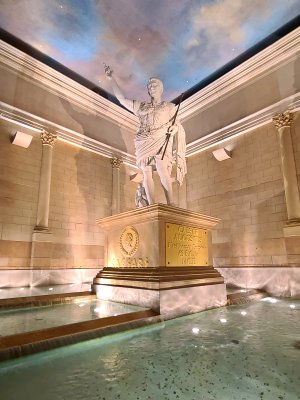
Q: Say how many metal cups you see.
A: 0